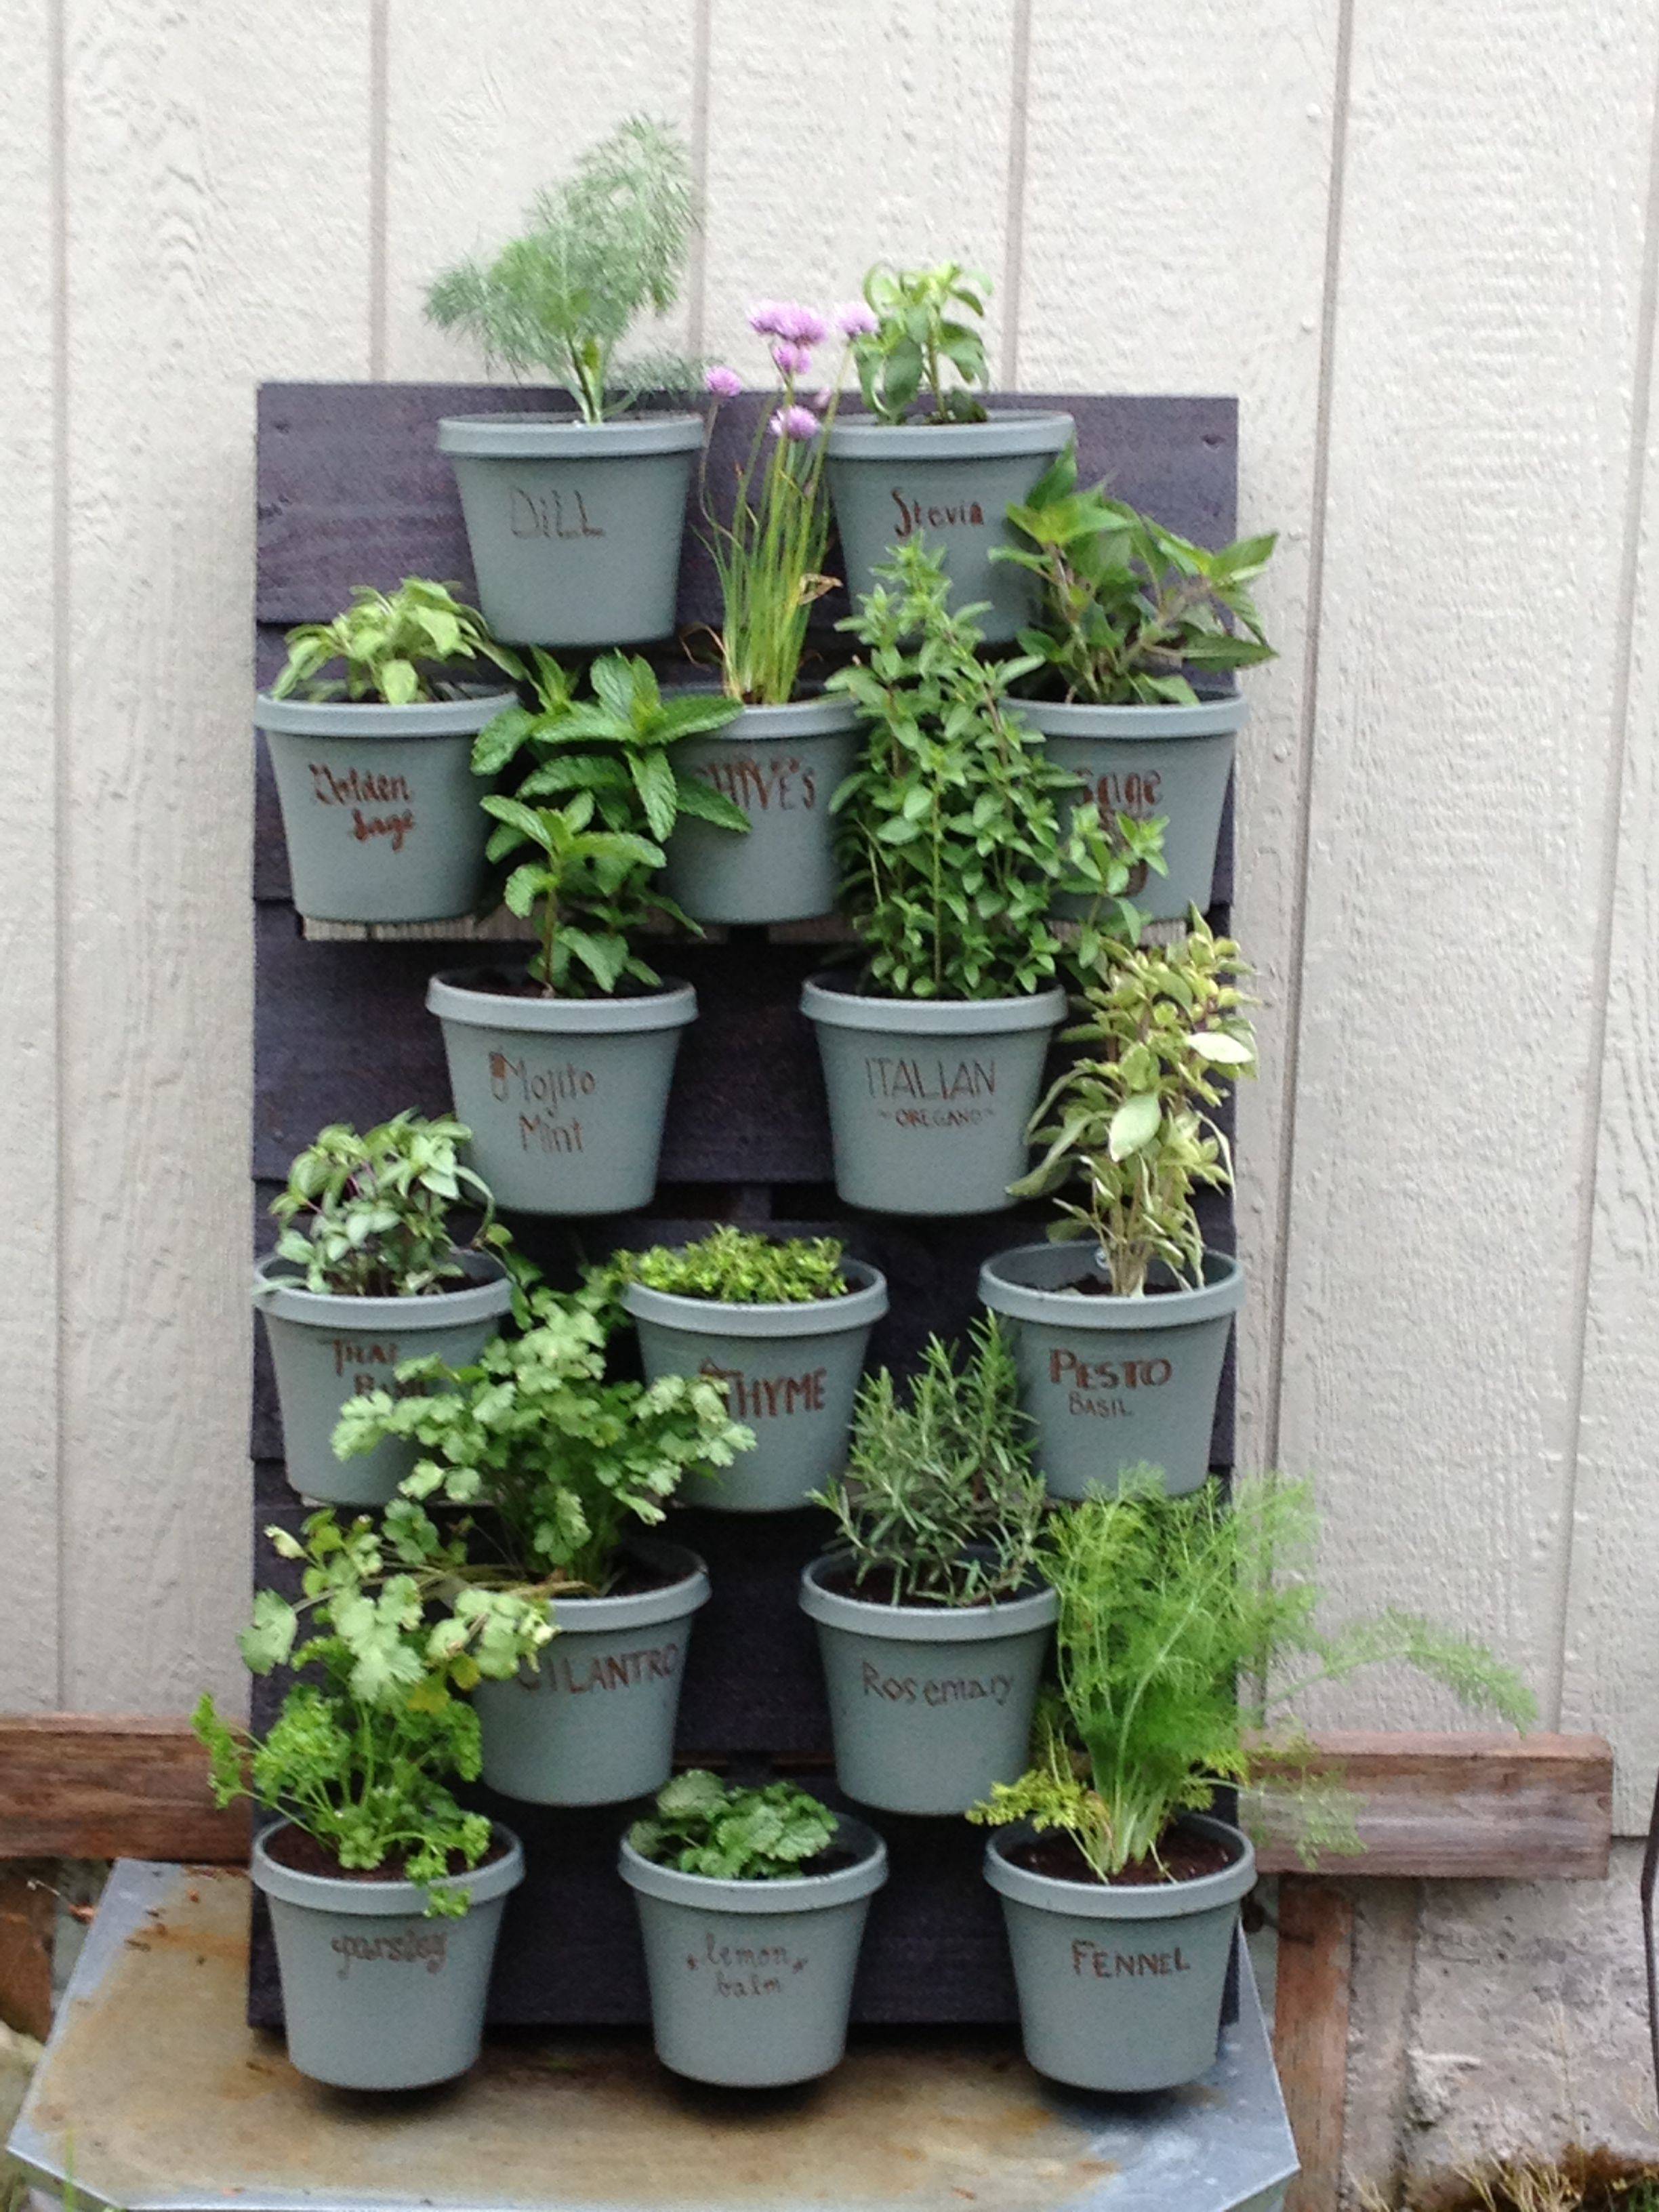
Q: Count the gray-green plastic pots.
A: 15